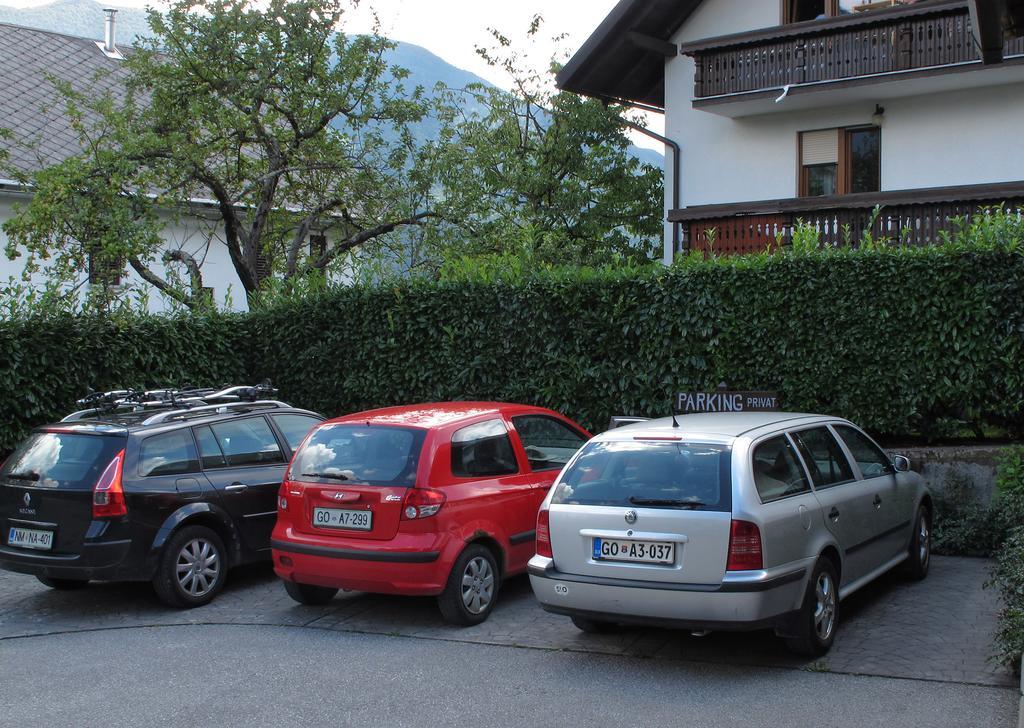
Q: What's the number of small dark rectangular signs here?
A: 1